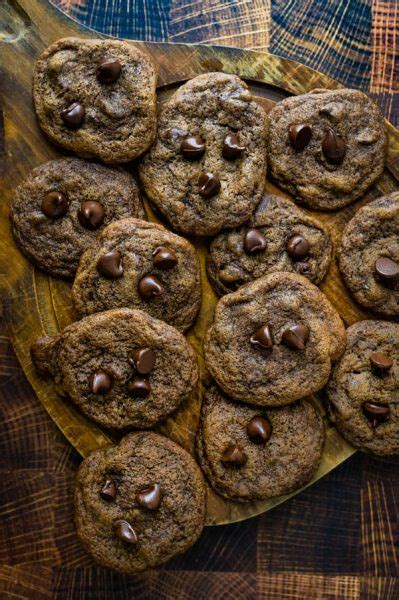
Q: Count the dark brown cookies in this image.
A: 12